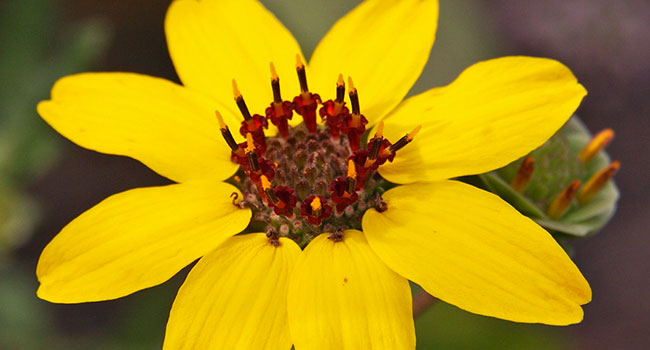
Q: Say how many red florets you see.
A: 12